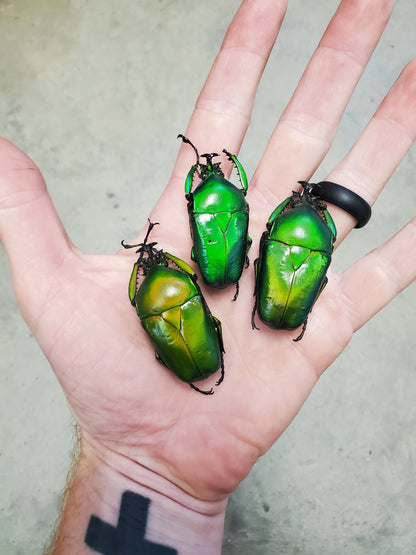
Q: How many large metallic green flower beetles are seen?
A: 3